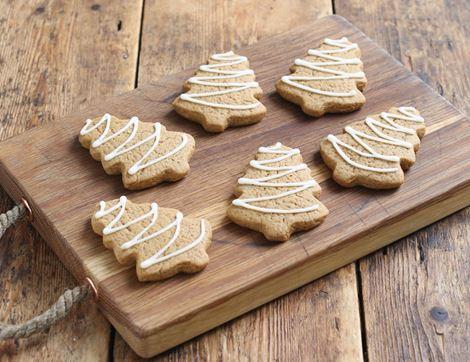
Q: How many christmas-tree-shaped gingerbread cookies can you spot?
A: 6